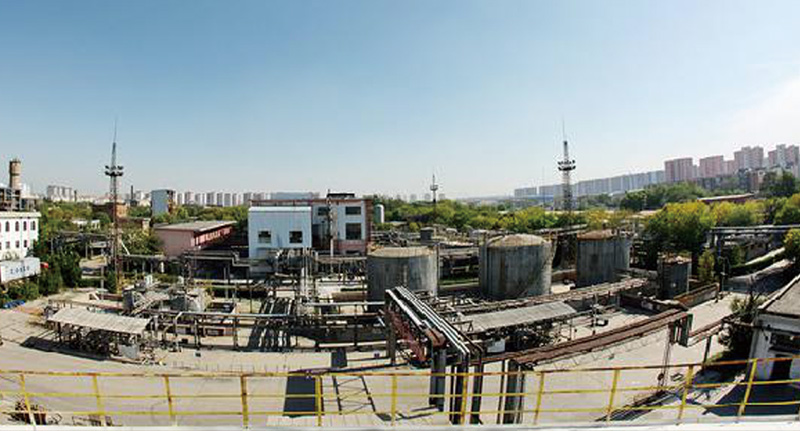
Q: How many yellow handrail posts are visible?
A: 11